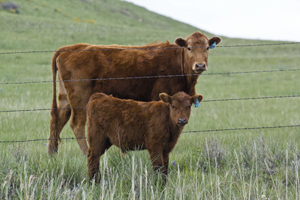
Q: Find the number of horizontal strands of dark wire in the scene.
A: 4